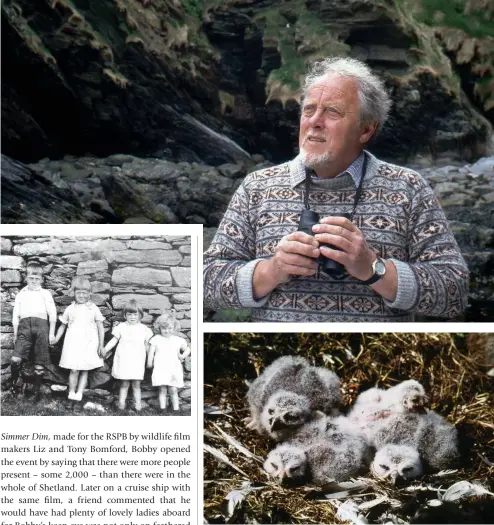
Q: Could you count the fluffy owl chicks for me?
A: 4